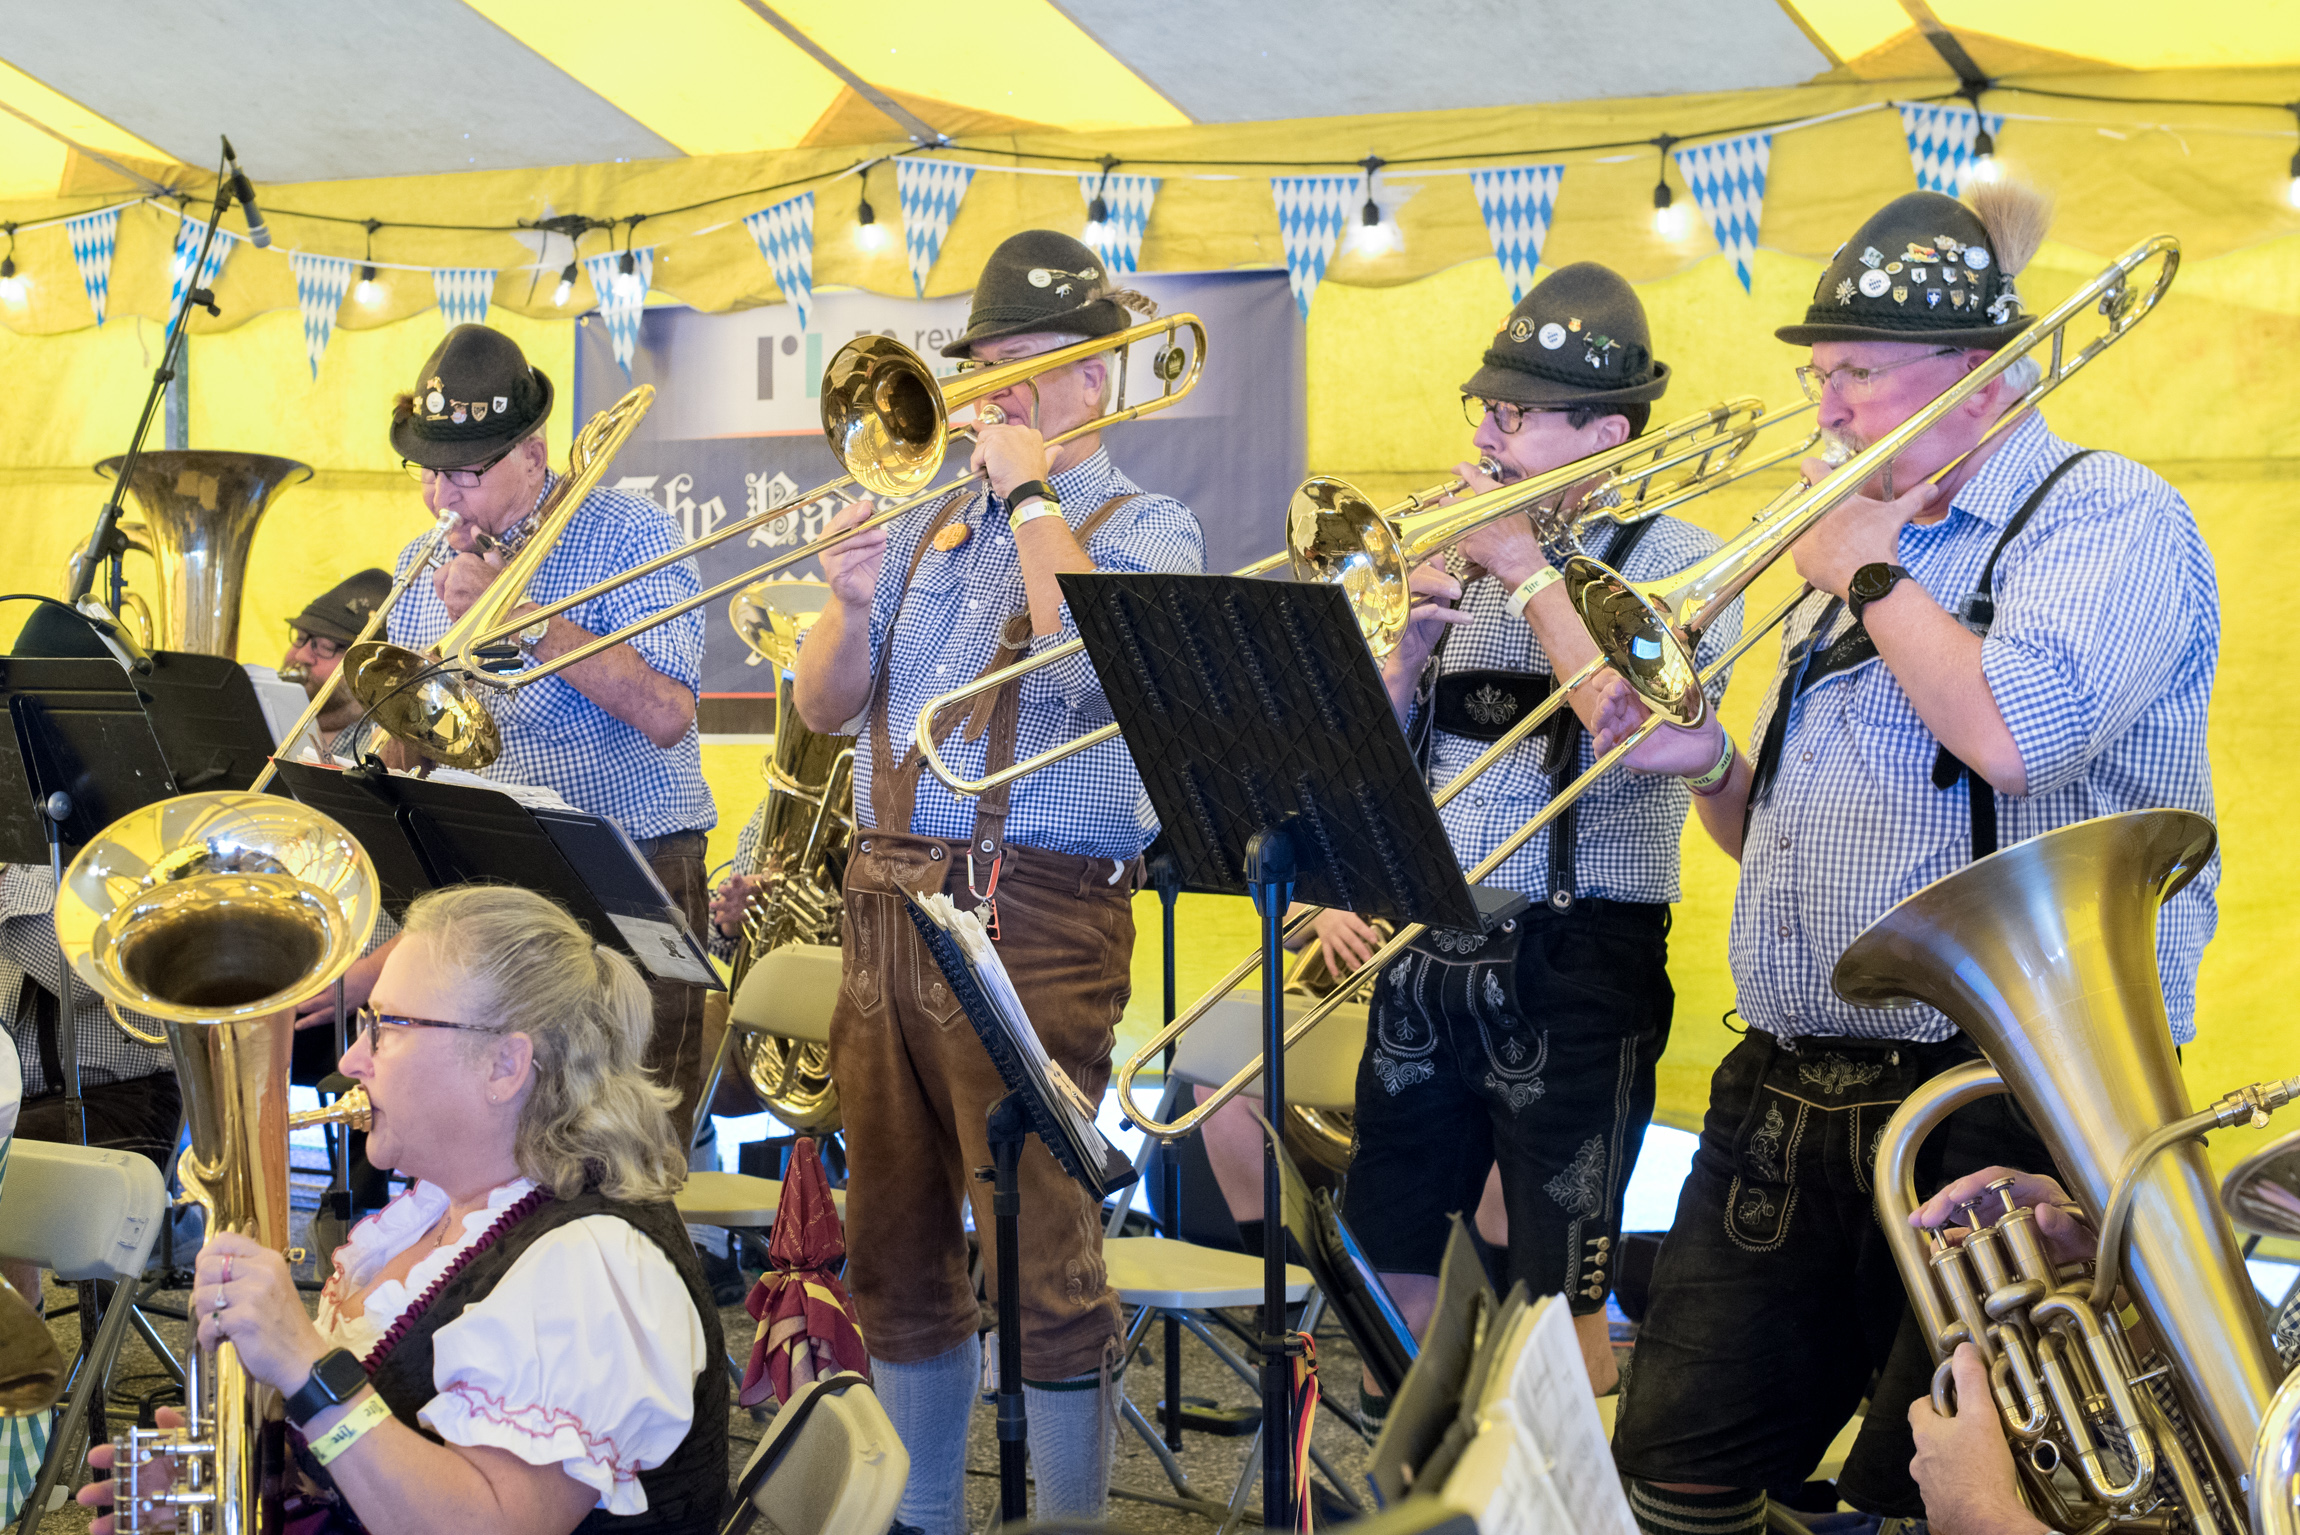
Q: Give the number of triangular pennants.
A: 12